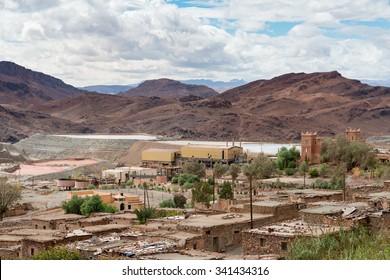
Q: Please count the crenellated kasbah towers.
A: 2